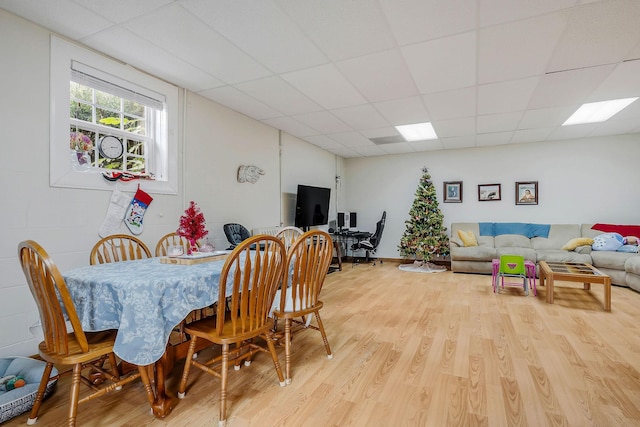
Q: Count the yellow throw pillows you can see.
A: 2